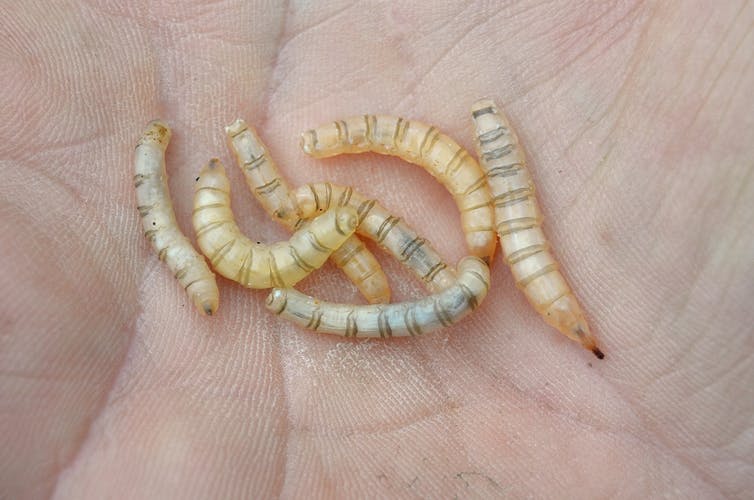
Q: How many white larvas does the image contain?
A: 7